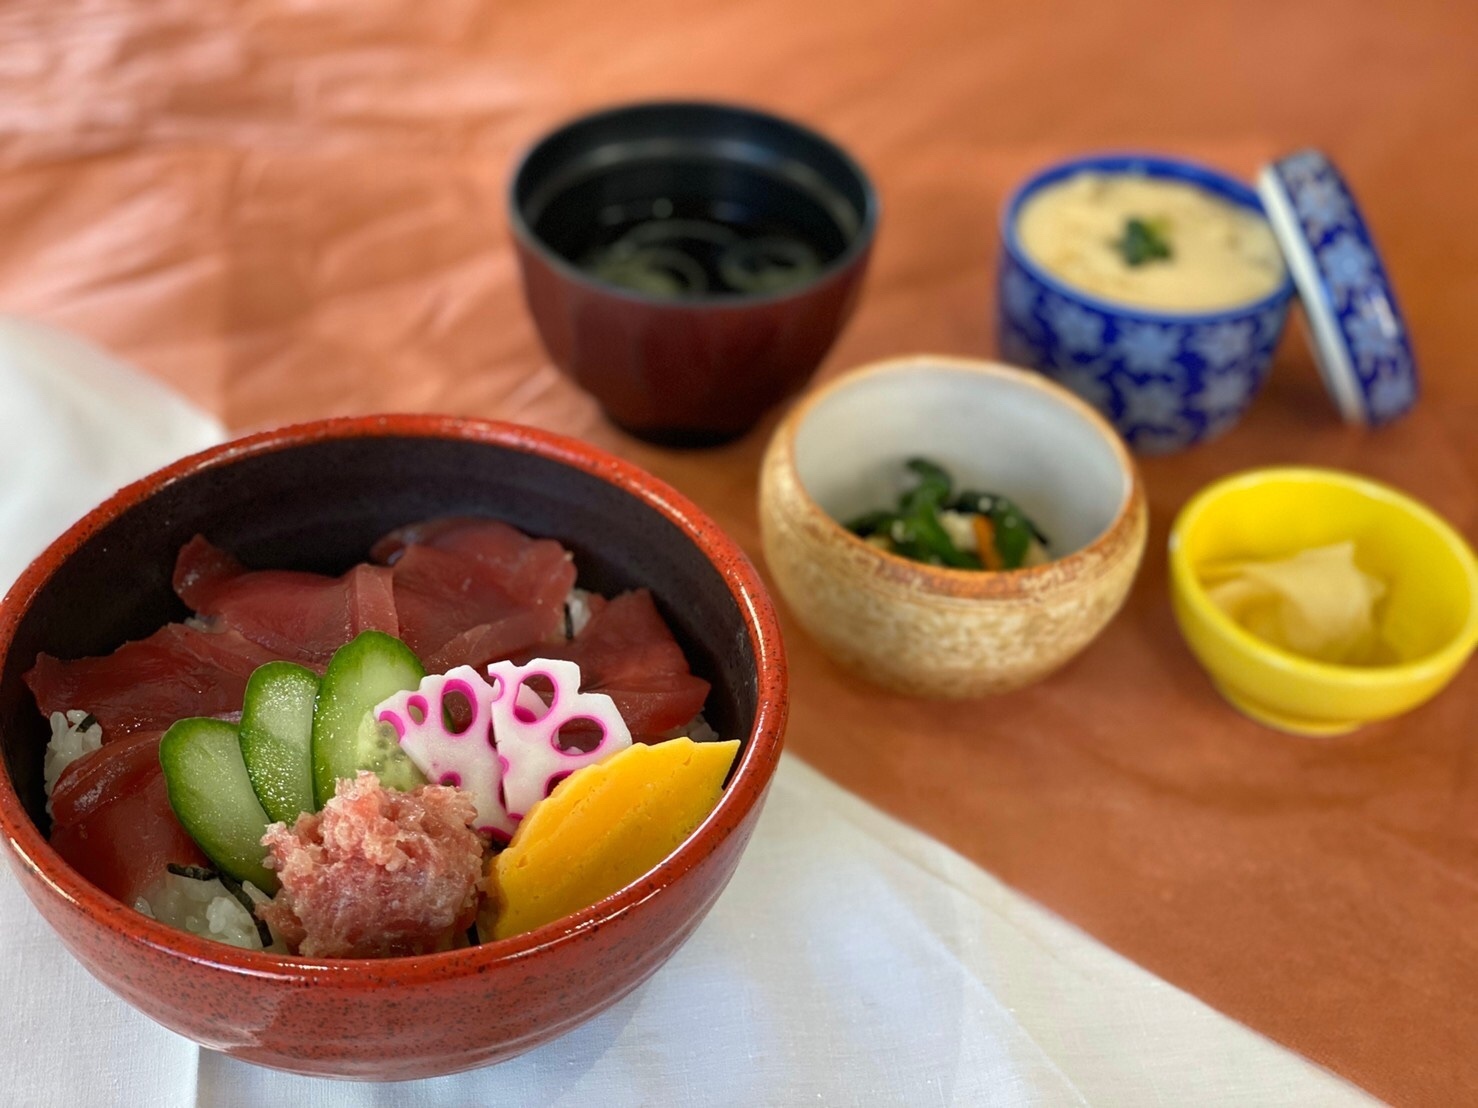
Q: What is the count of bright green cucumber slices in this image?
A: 3